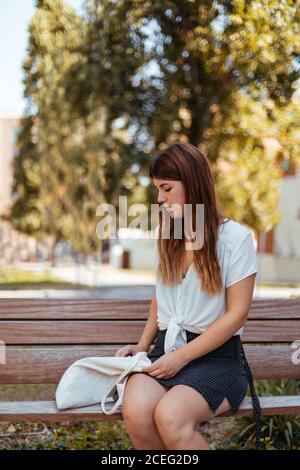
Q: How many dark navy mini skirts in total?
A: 1